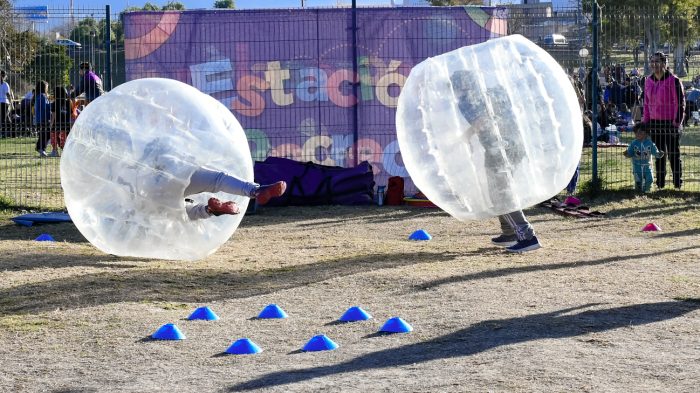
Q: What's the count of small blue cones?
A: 9